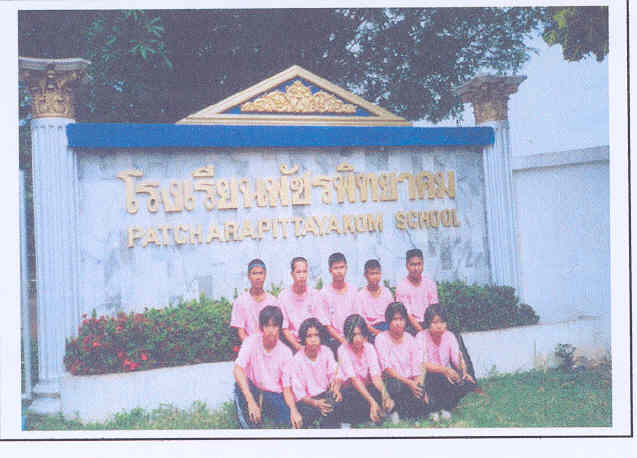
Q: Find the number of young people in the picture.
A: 10